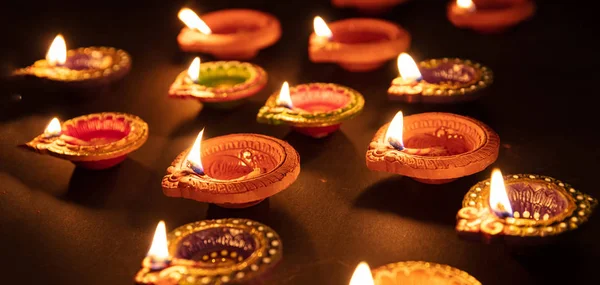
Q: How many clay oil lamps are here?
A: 14